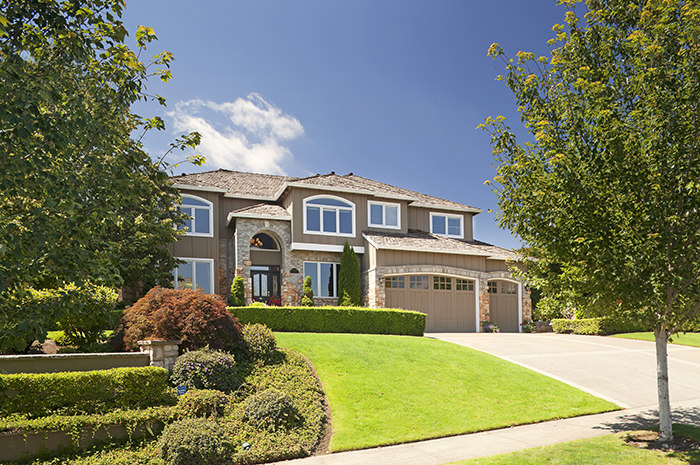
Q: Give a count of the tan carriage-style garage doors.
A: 2